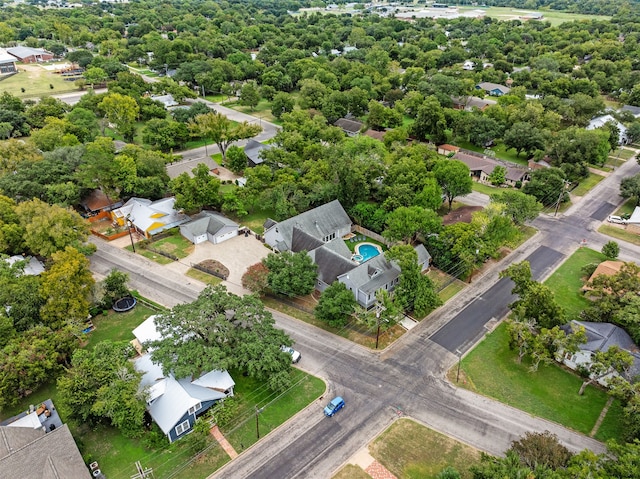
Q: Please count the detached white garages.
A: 1